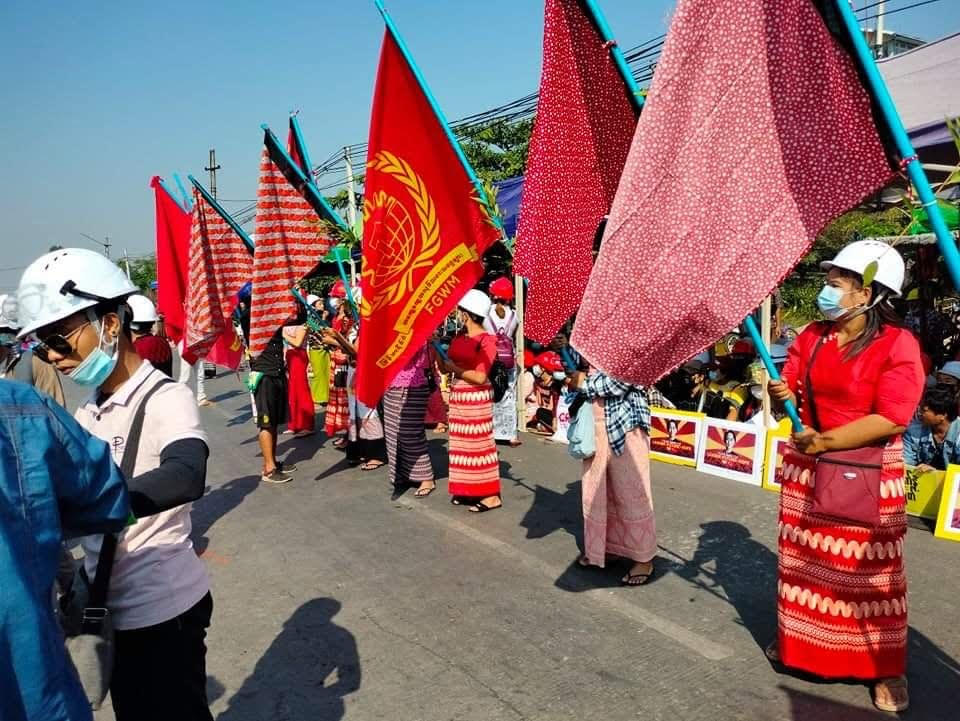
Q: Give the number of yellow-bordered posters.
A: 3